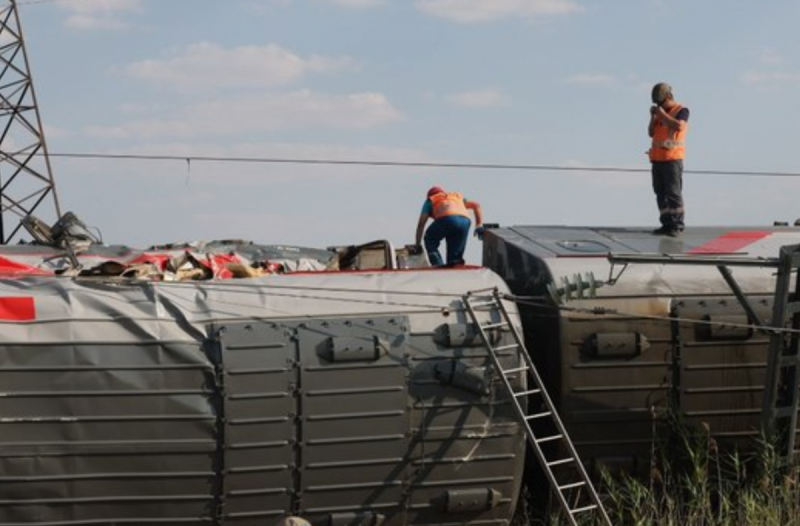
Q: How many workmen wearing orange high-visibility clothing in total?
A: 2